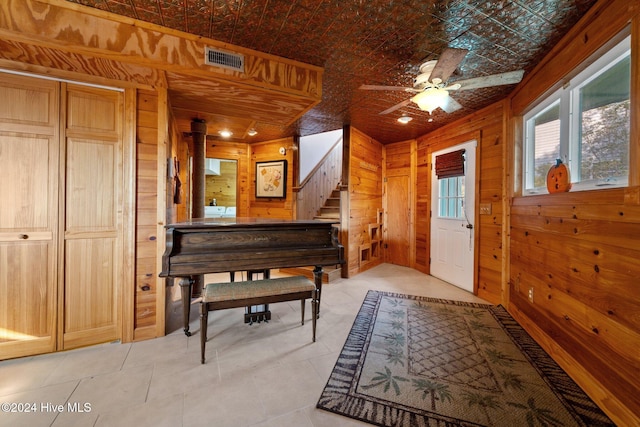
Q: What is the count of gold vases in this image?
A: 0